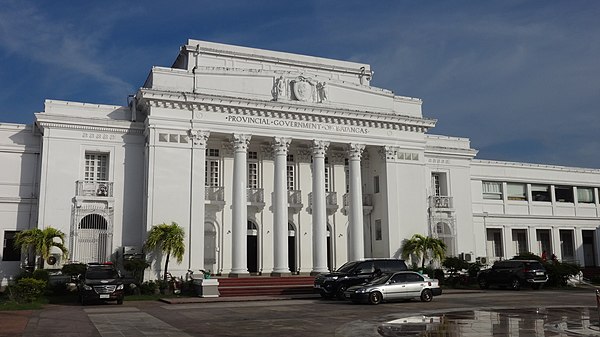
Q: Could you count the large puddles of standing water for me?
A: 1